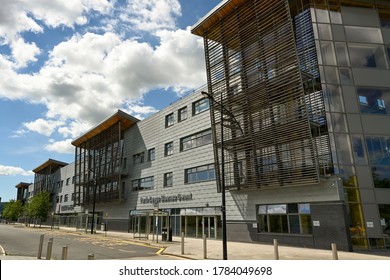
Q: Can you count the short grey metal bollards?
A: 8